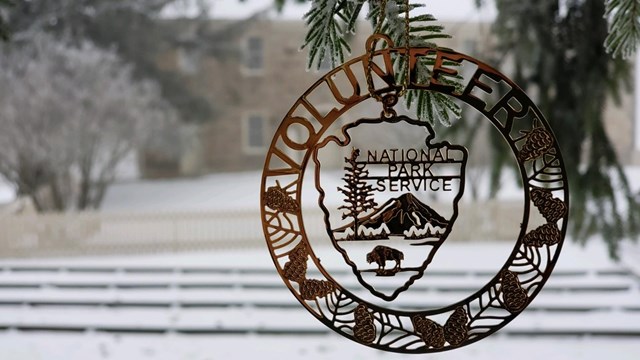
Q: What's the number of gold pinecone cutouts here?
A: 10